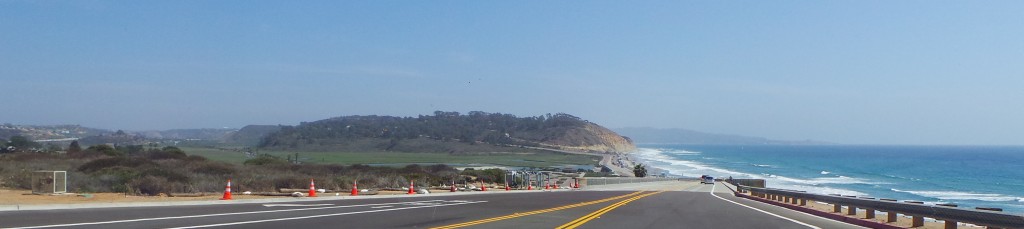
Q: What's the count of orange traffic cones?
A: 11